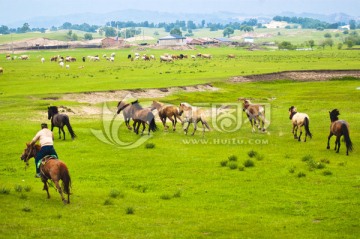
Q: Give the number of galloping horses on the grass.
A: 9